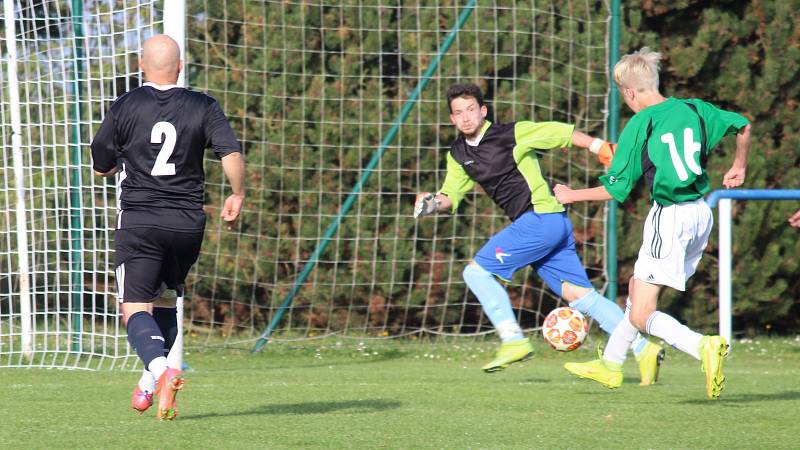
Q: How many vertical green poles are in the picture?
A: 2